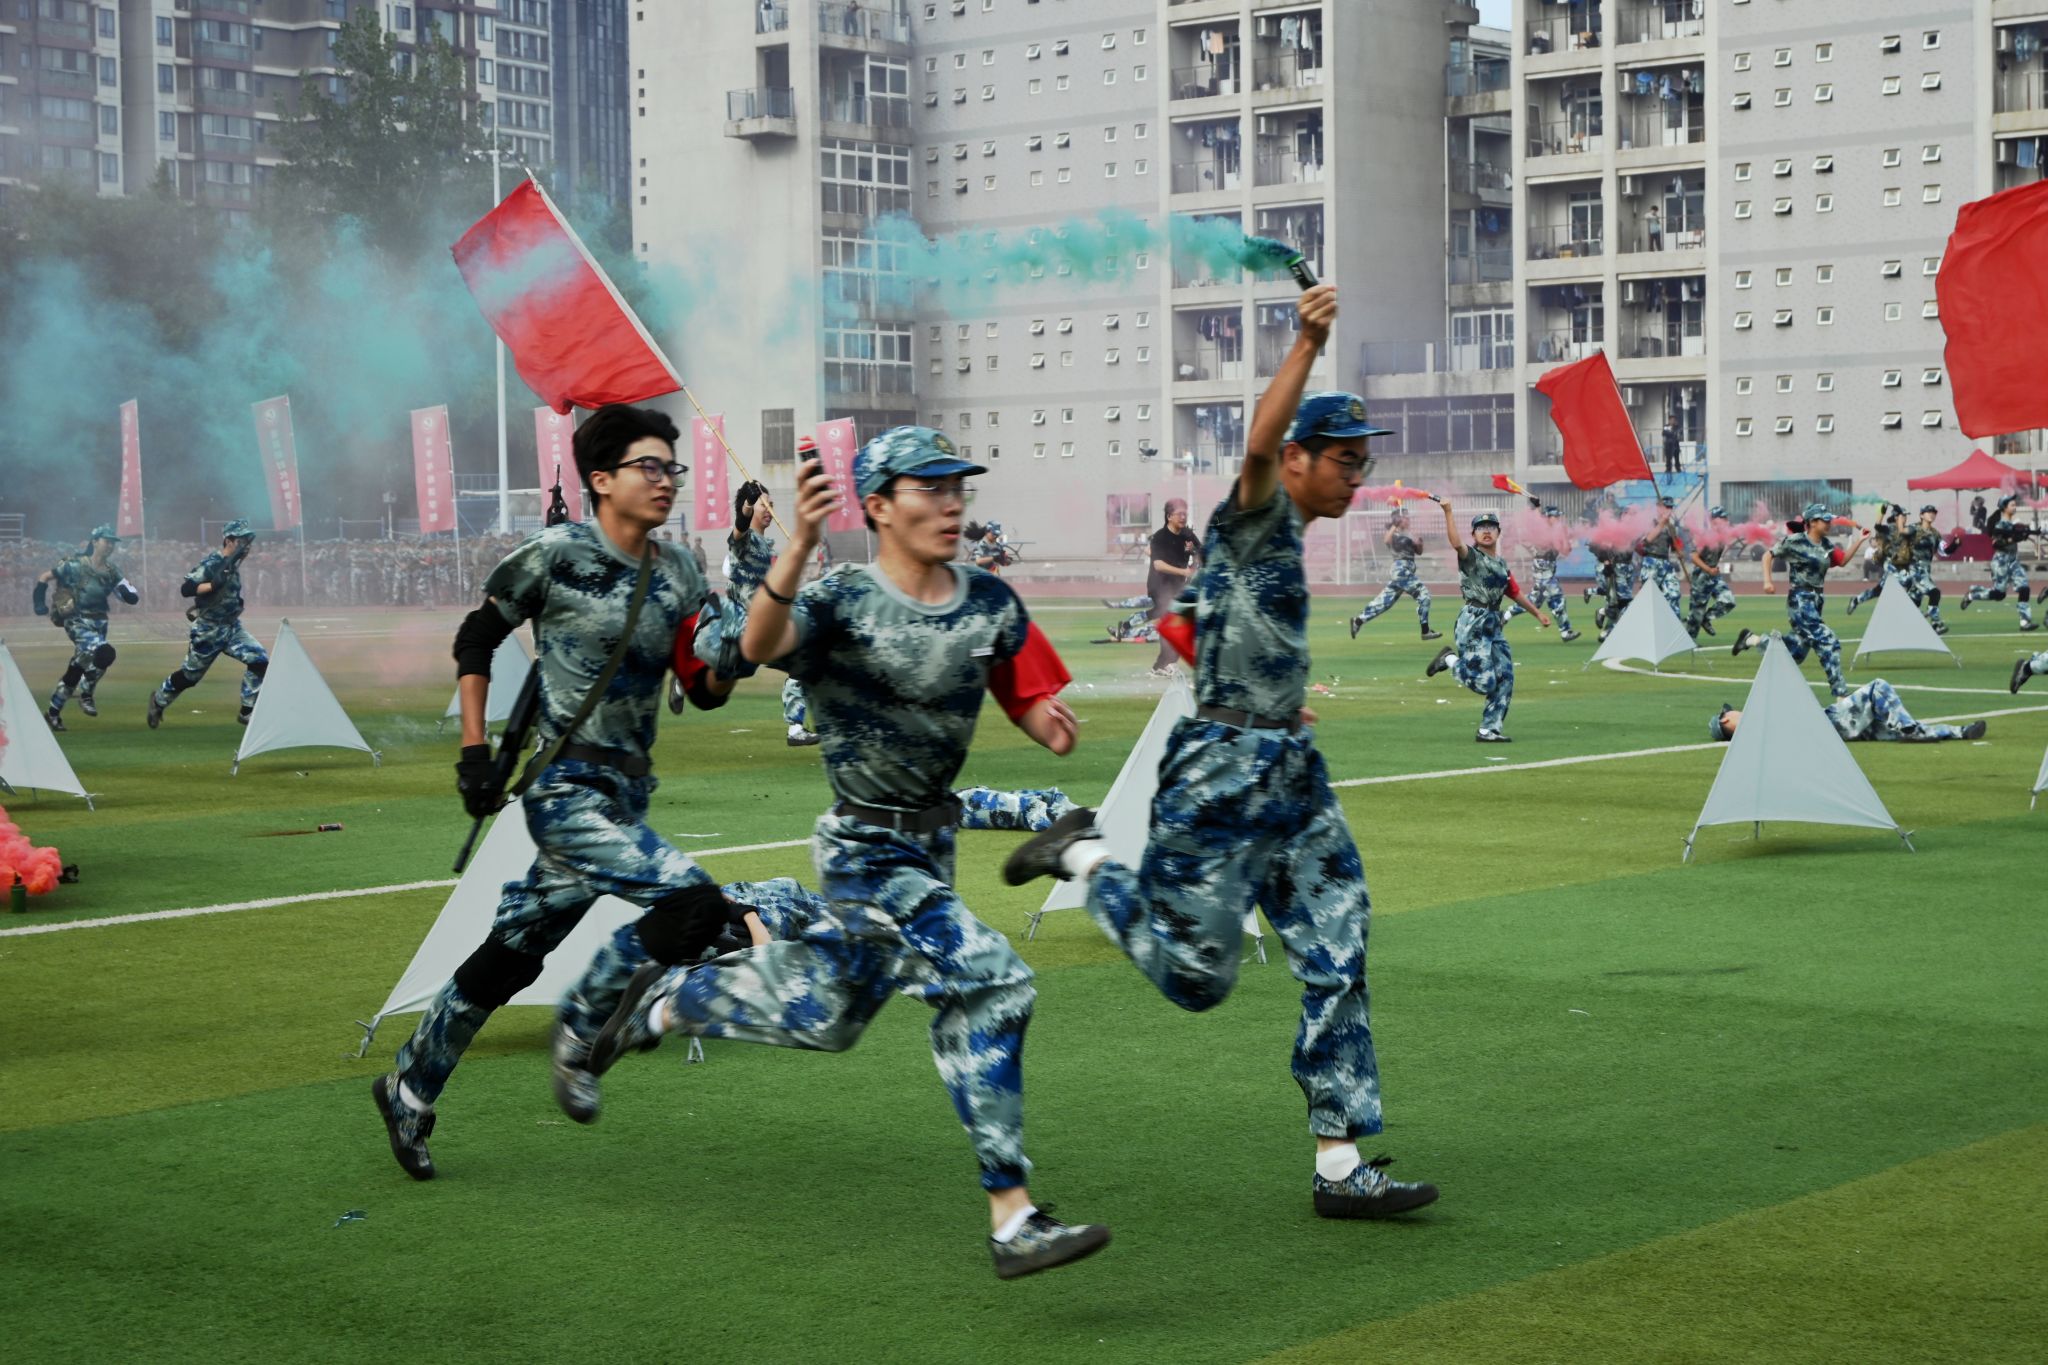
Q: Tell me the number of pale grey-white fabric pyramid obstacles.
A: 9